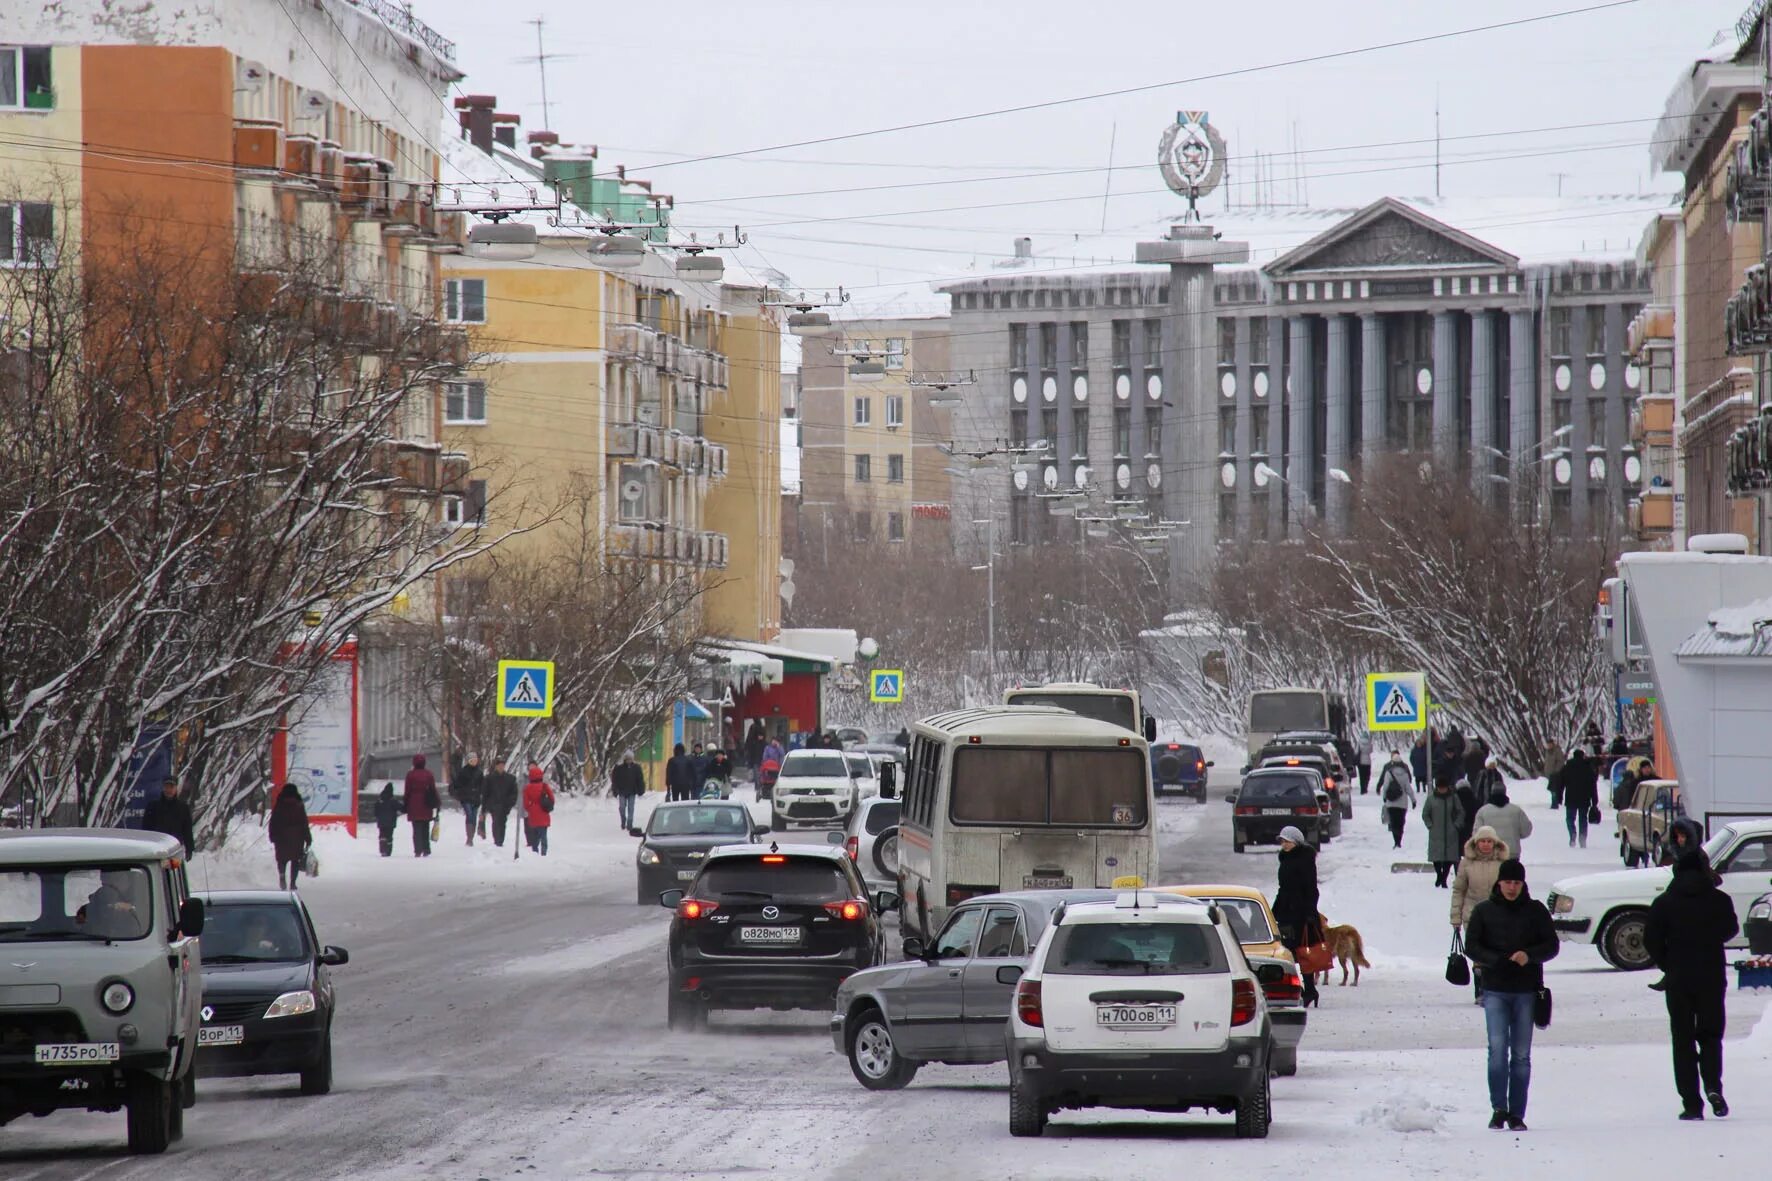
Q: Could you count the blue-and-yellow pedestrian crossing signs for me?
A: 3